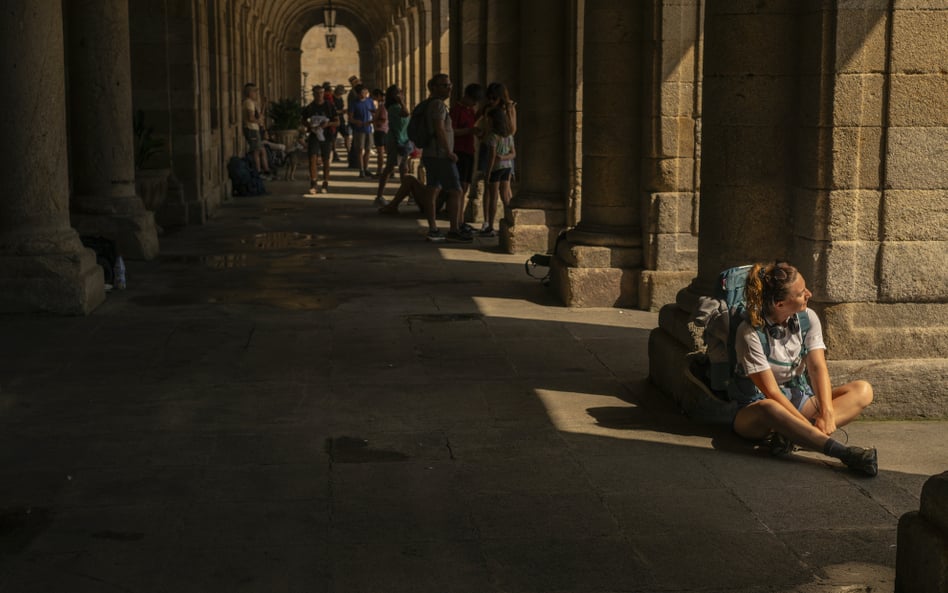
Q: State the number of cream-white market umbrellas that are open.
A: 0